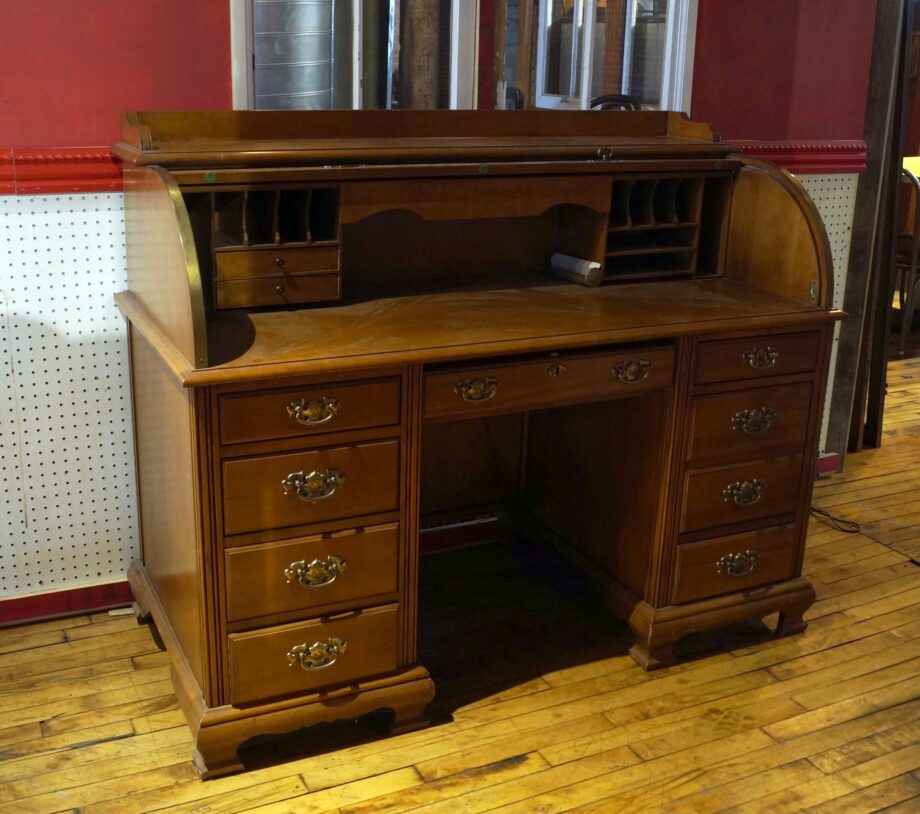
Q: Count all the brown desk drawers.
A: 11